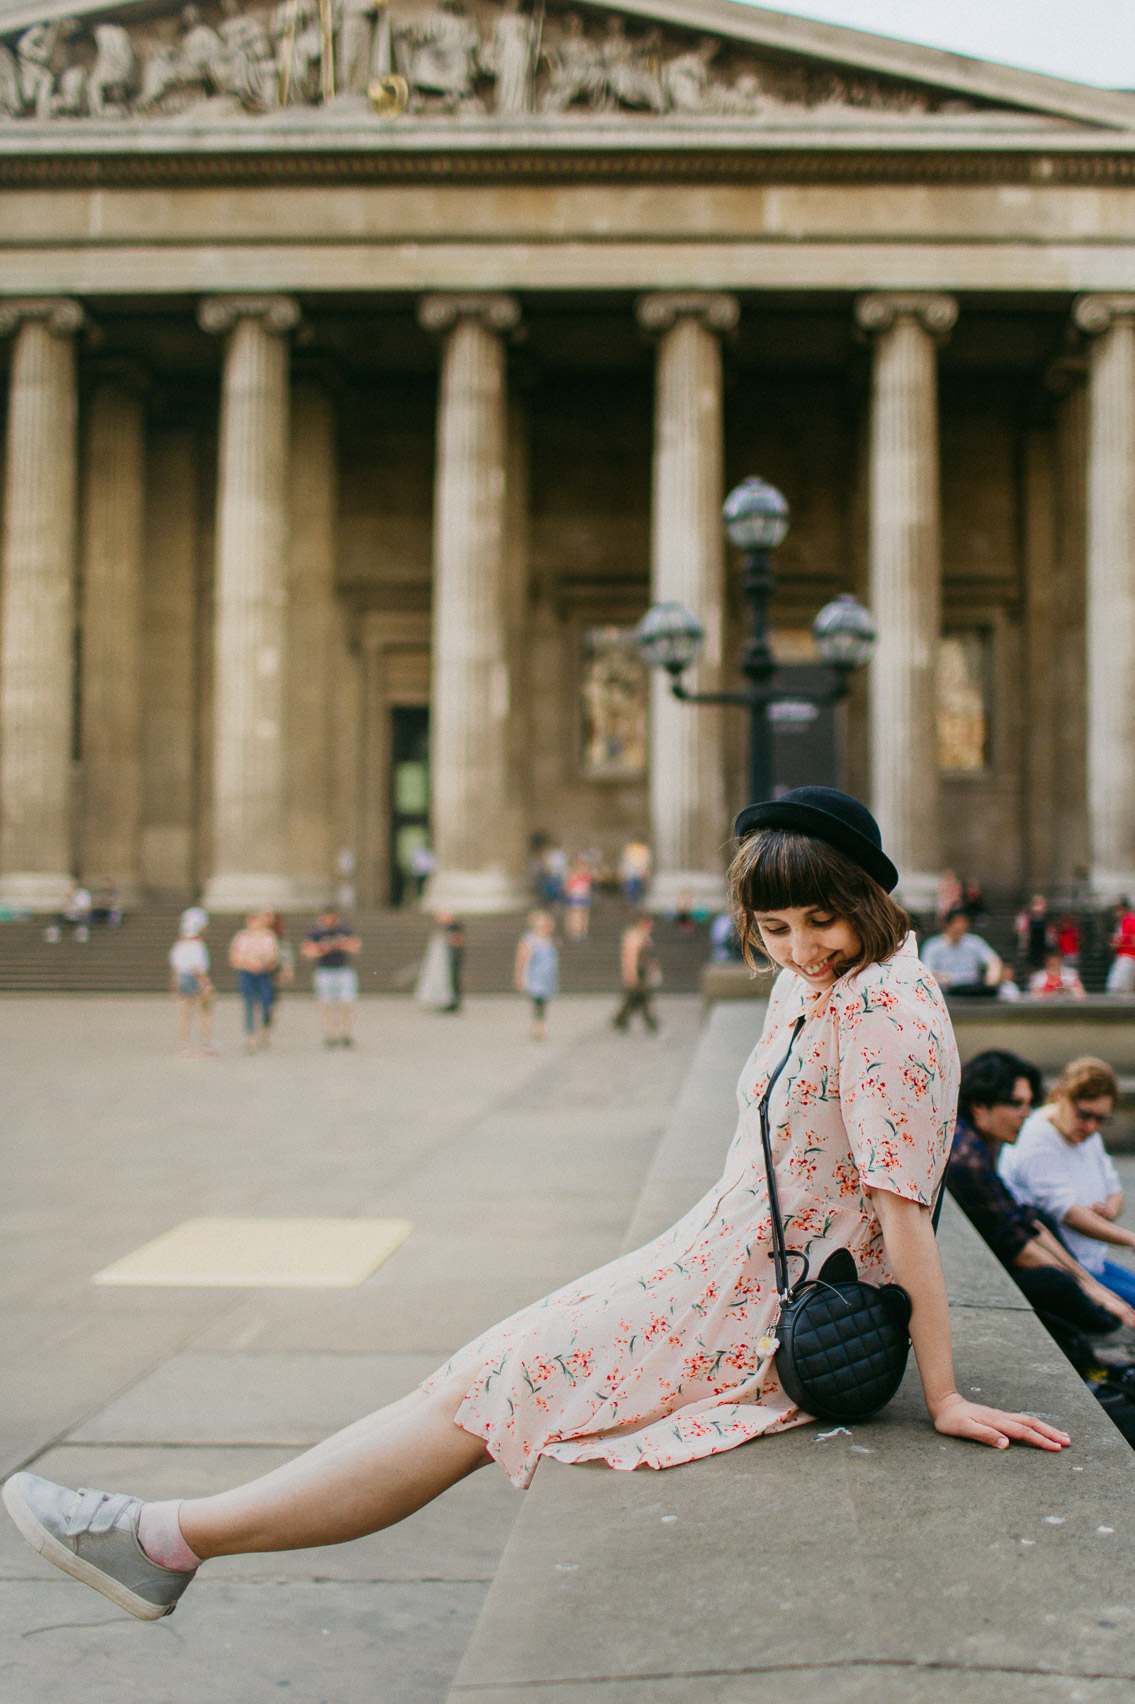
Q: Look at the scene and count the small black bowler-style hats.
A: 1